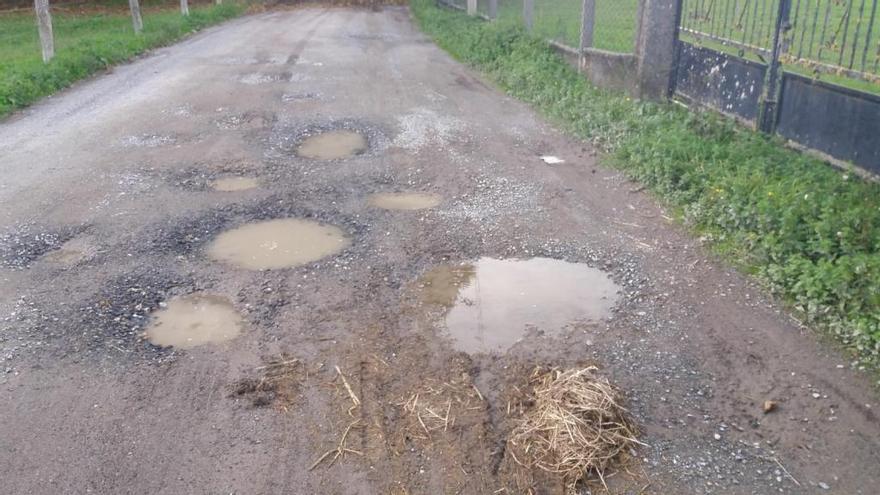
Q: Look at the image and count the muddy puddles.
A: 6